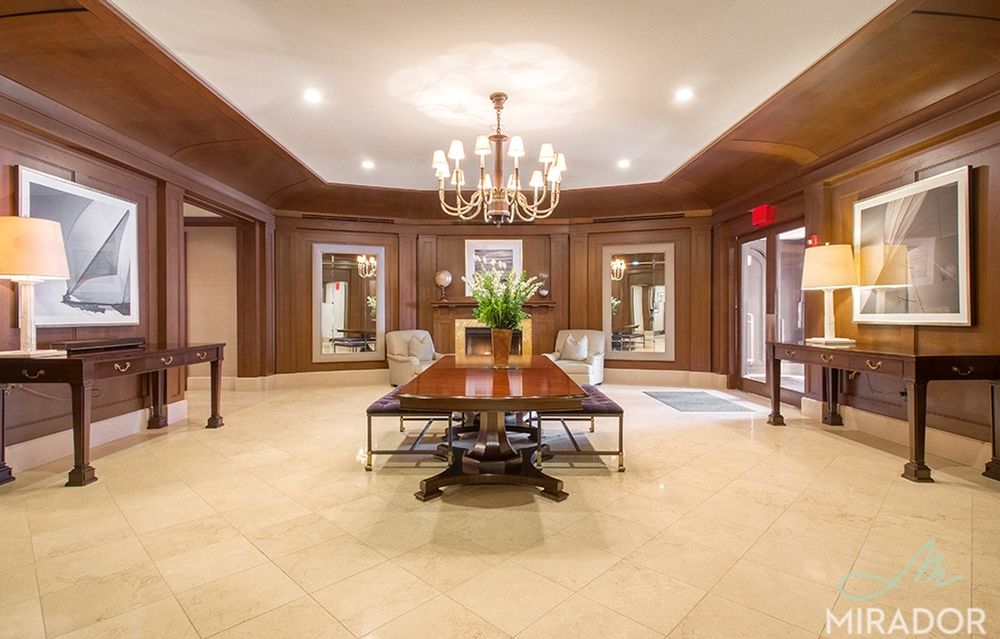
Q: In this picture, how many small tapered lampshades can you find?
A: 12